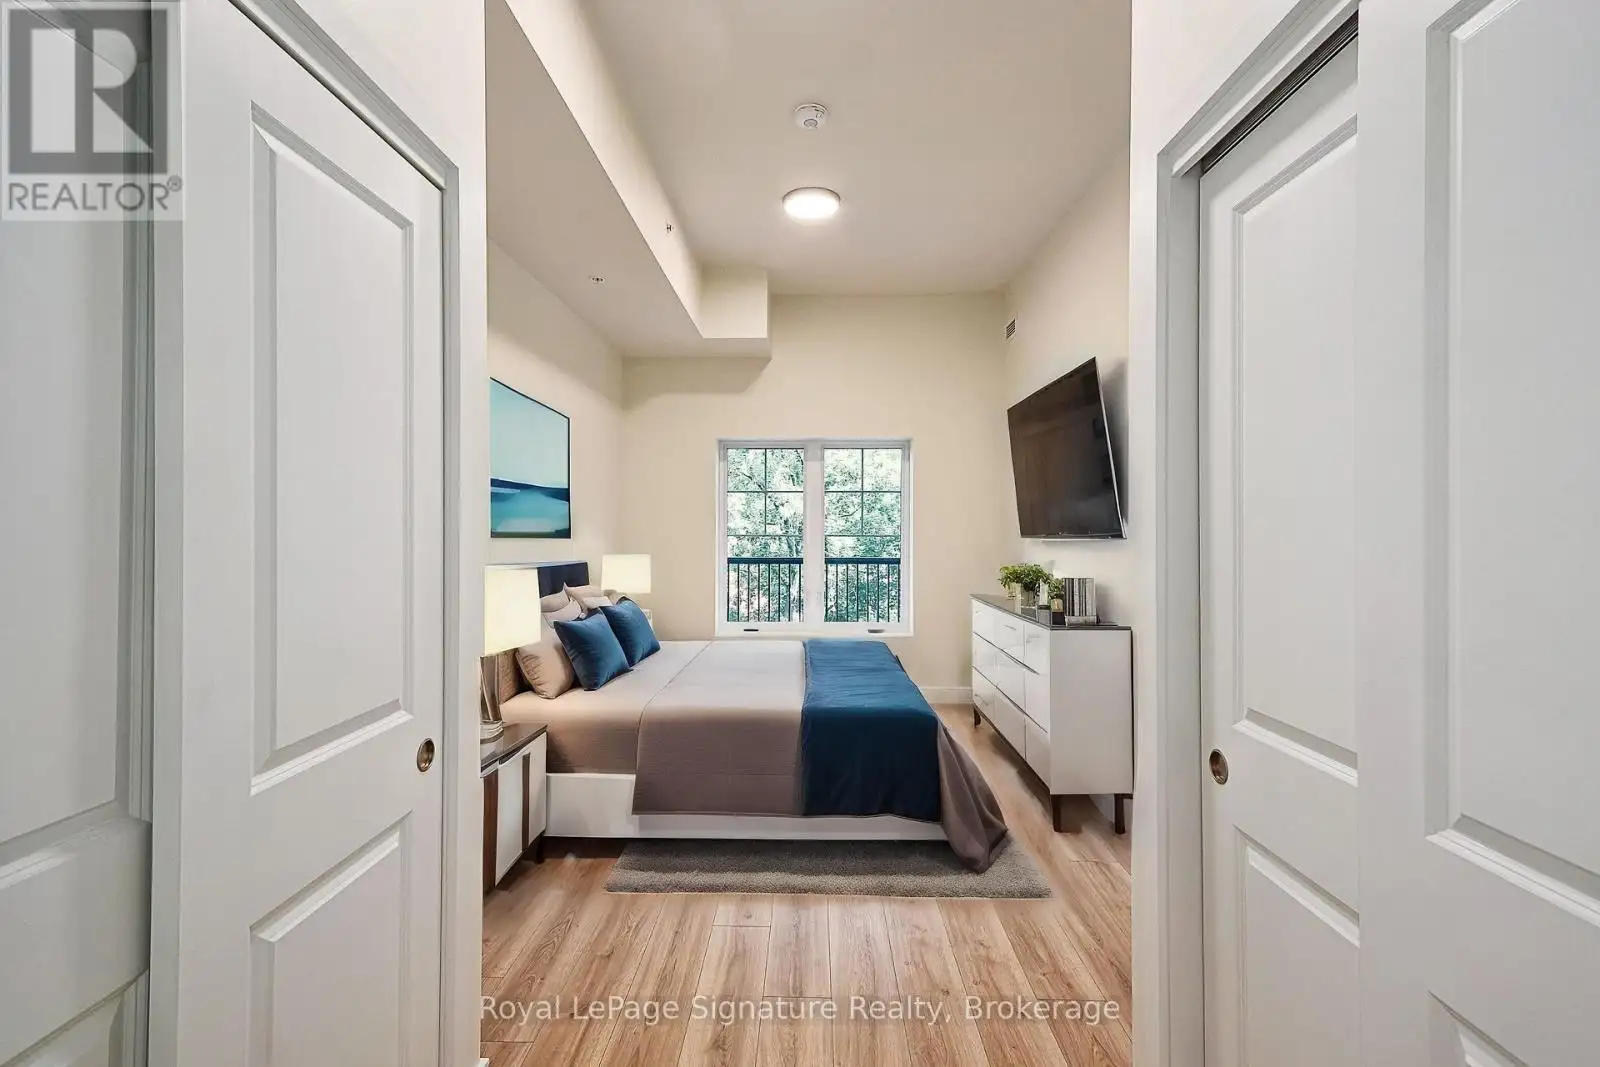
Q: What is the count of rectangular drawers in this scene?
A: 9